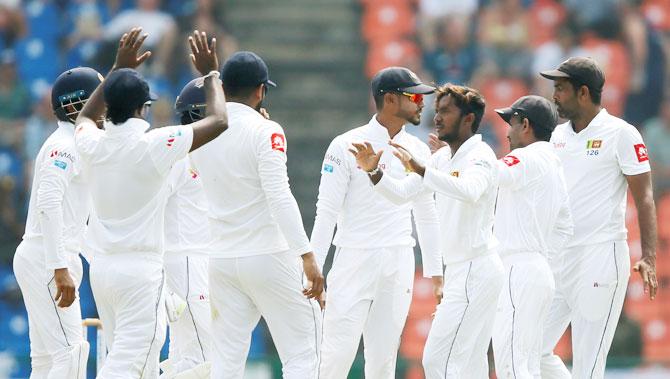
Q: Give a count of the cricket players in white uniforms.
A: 8